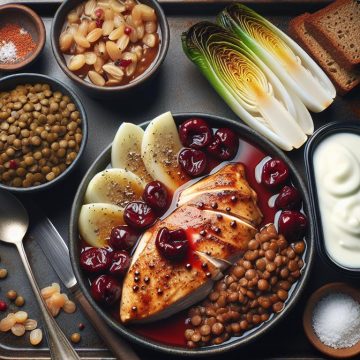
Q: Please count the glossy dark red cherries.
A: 13